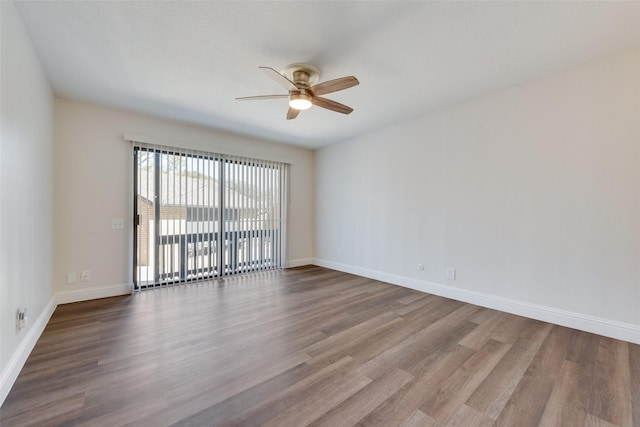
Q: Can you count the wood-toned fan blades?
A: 5